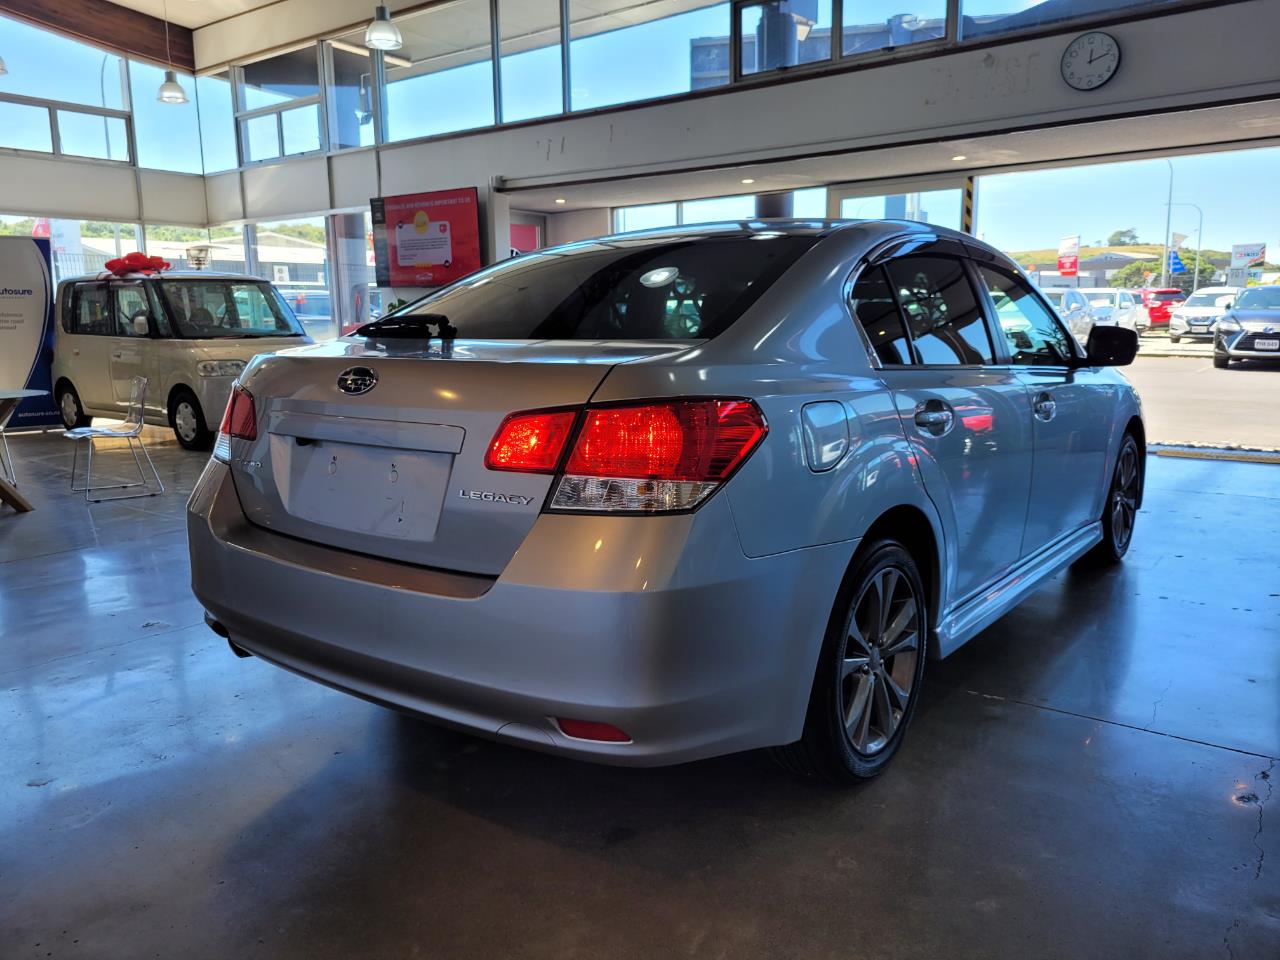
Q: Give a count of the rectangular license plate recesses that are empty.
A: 1